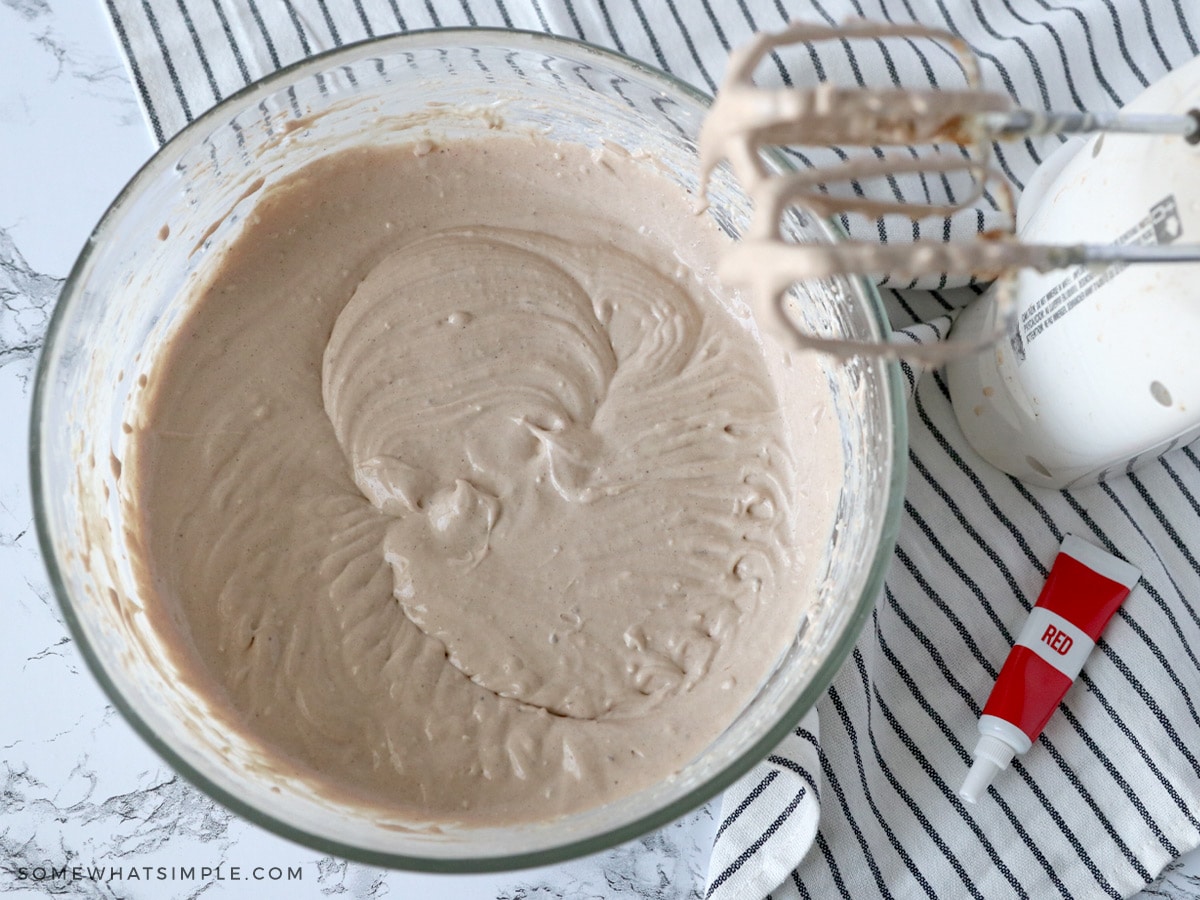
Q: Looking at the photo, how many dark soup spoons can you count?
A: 0